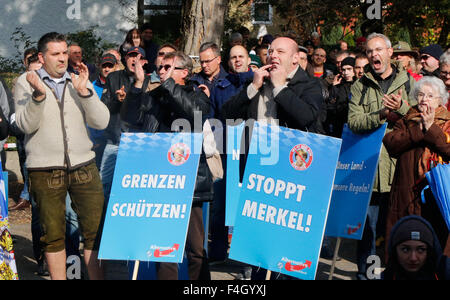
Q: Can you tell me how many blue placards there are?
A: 4